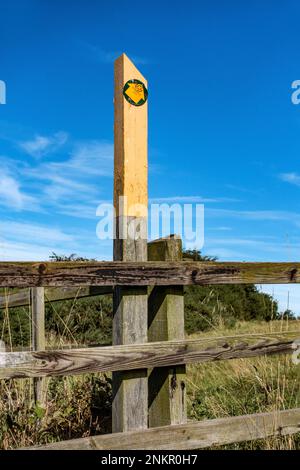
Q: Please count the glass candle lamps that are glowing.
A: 0